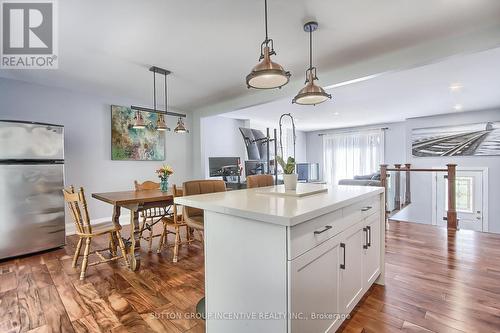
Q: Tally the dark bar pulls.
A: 5